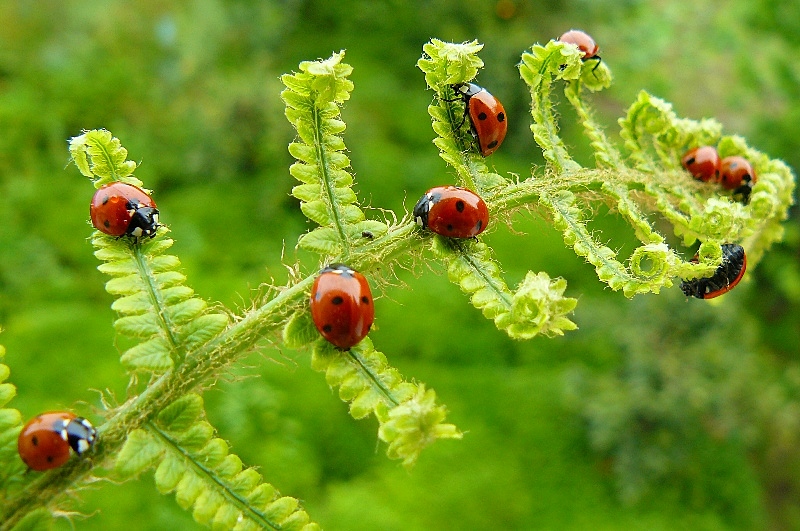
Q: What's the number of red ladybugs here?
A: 9